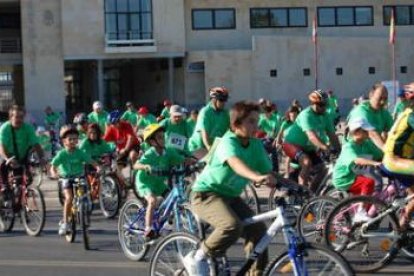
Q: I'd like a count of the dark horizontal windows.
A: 4